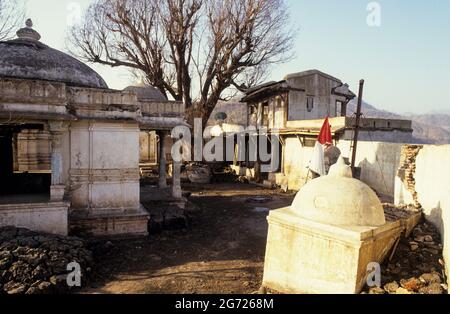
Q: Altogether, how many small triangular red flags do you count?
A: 1